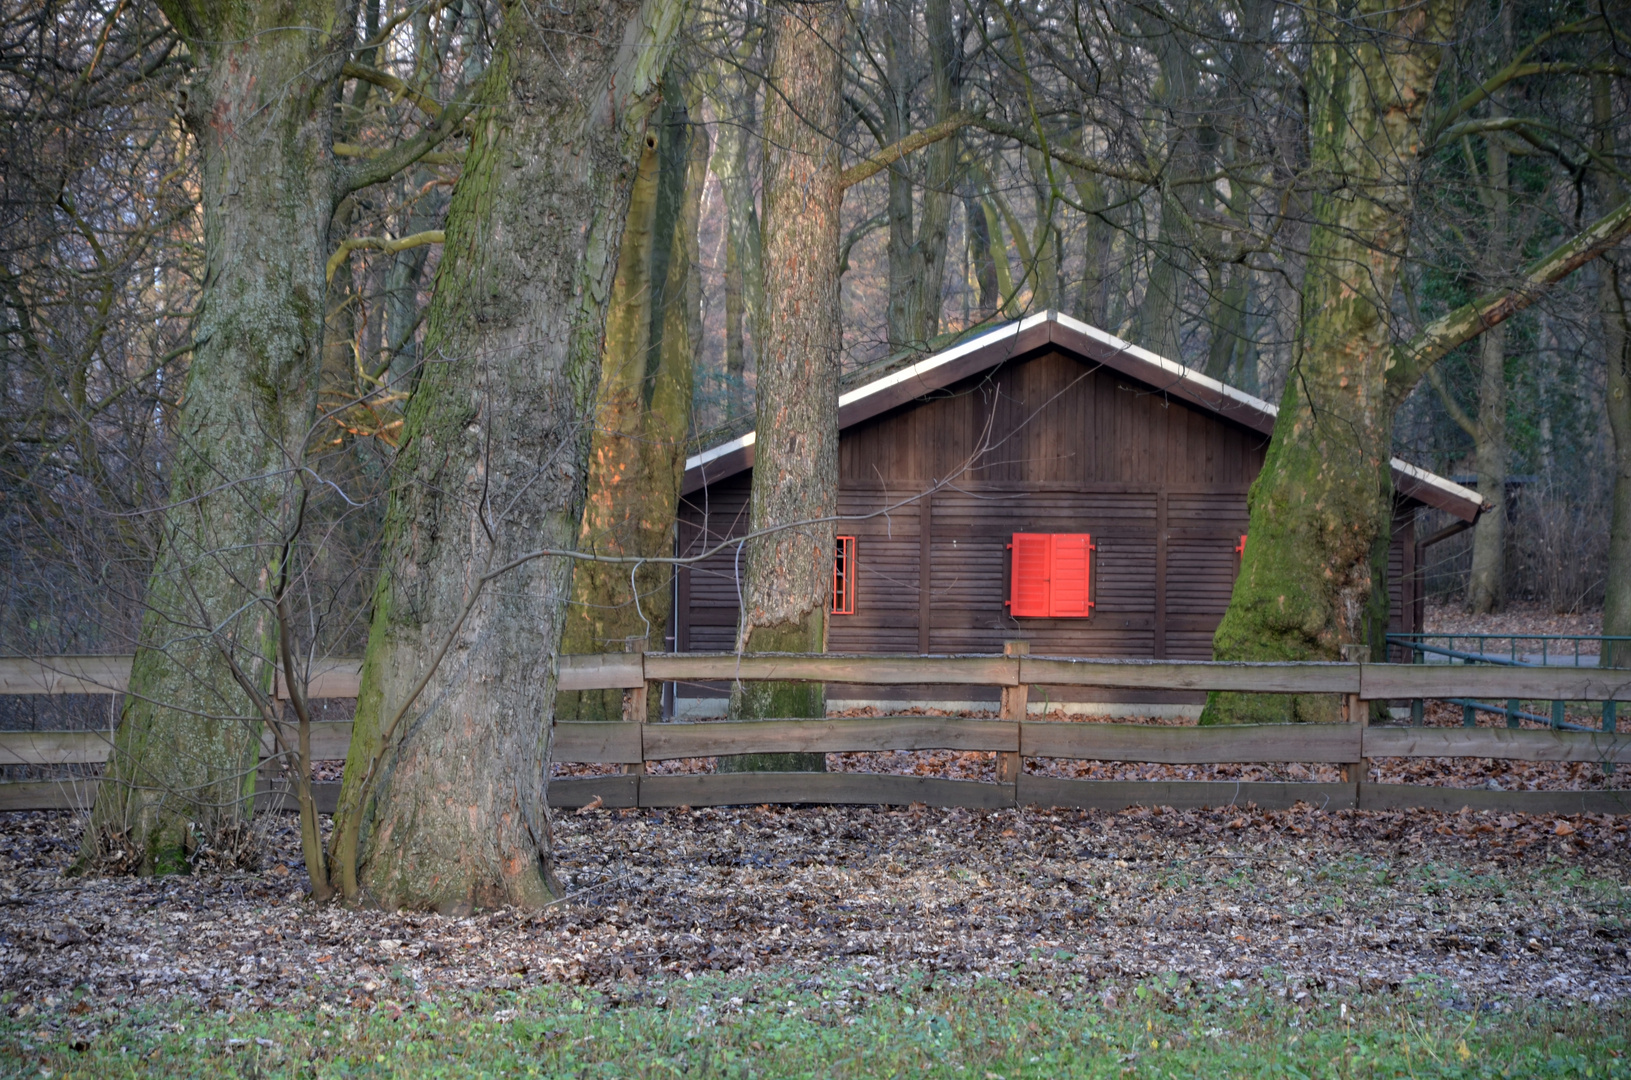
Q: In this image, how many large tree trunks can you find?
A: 5